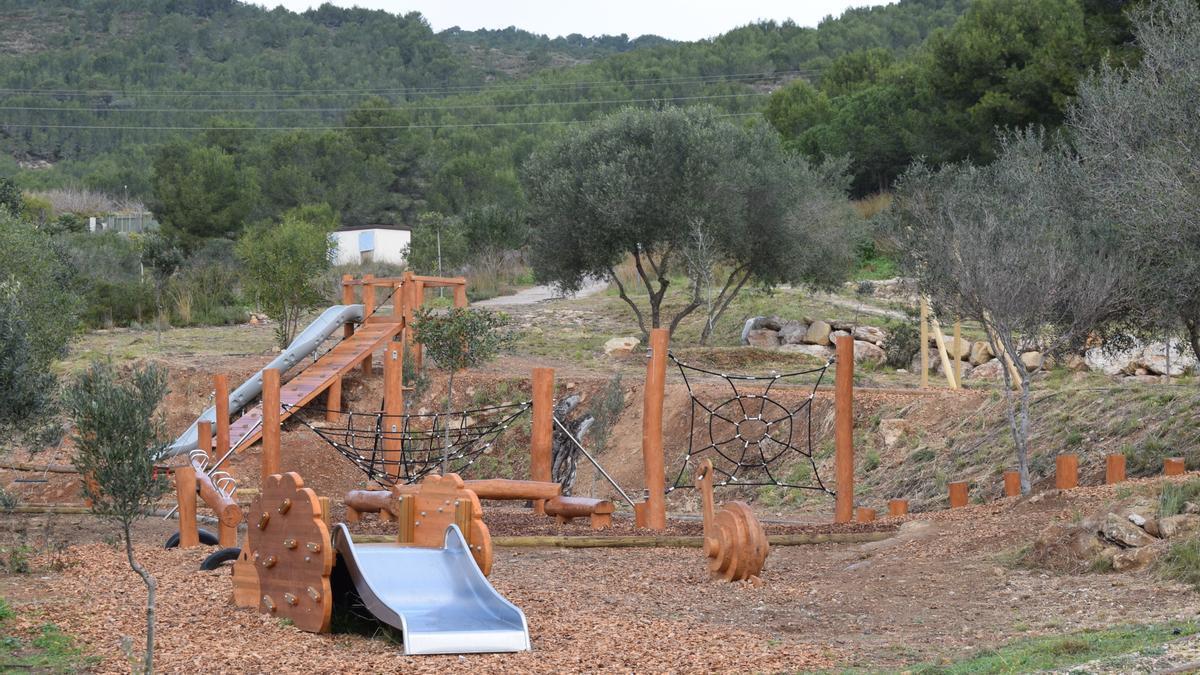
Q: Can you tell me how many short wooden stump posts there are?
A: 7